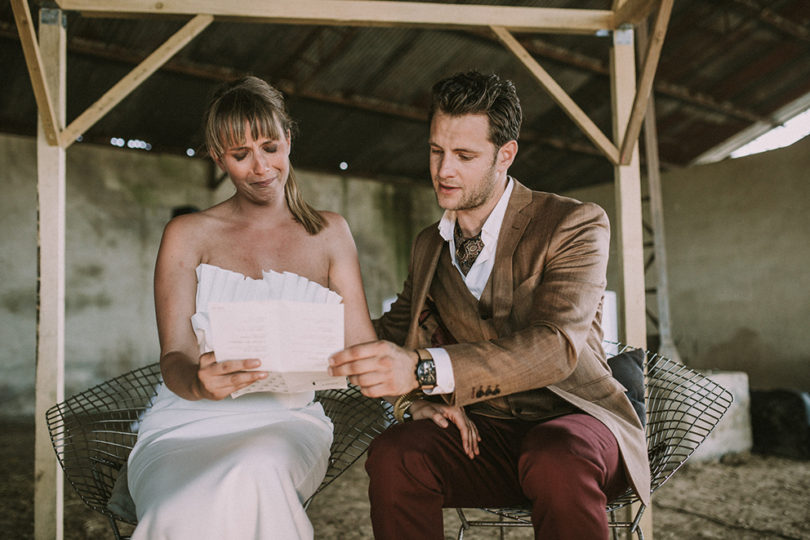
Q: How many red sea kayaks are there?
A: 0